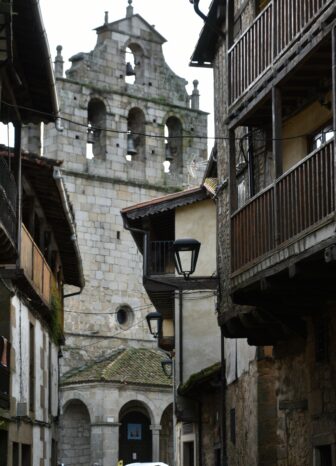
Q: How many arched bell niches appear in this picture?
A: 4